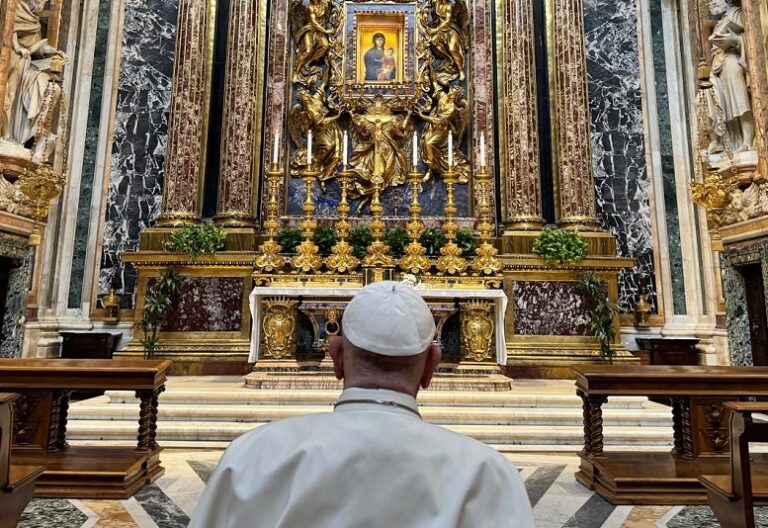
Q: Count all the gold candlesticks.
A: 6